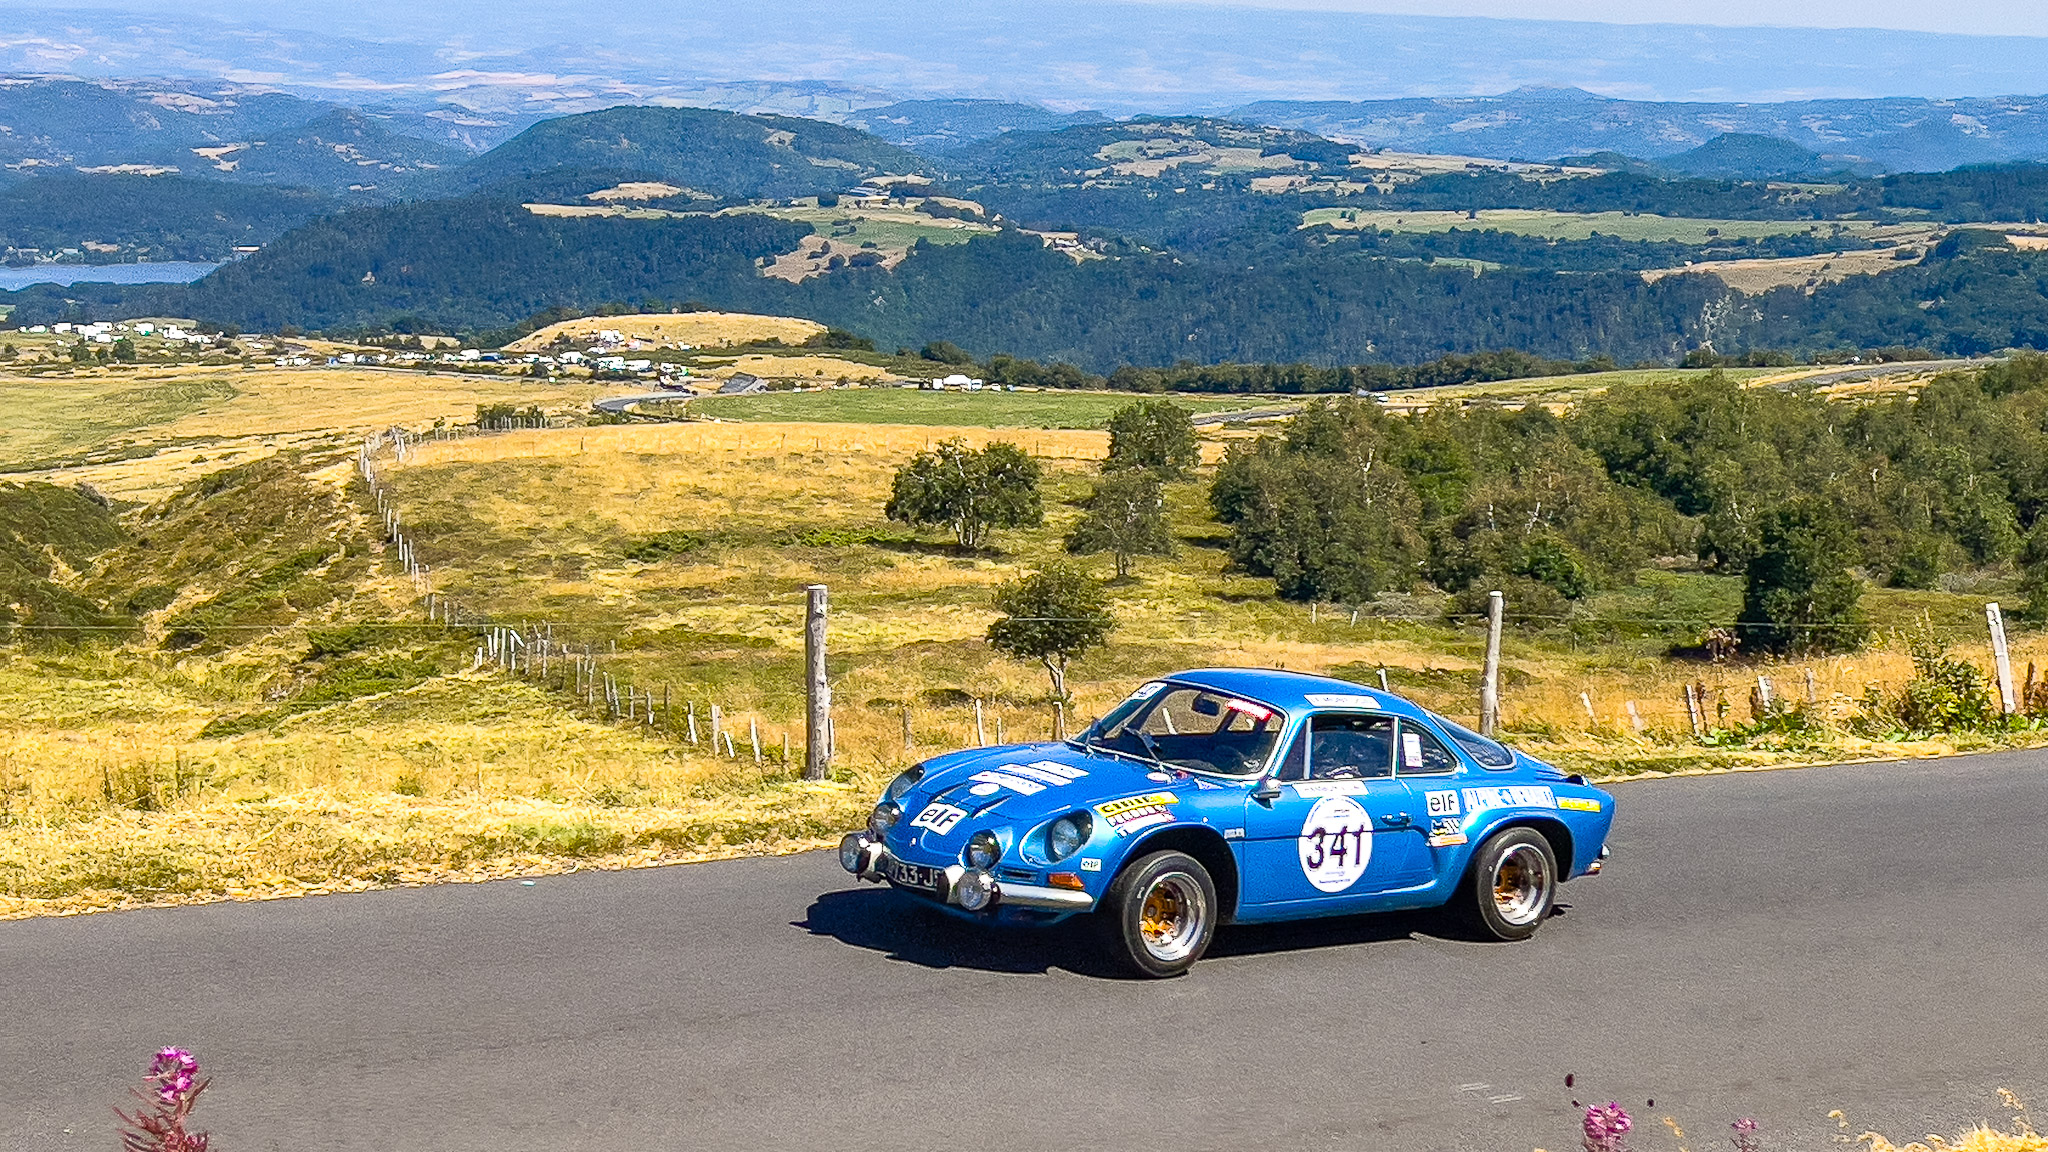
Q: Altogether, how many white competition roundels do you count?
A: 1